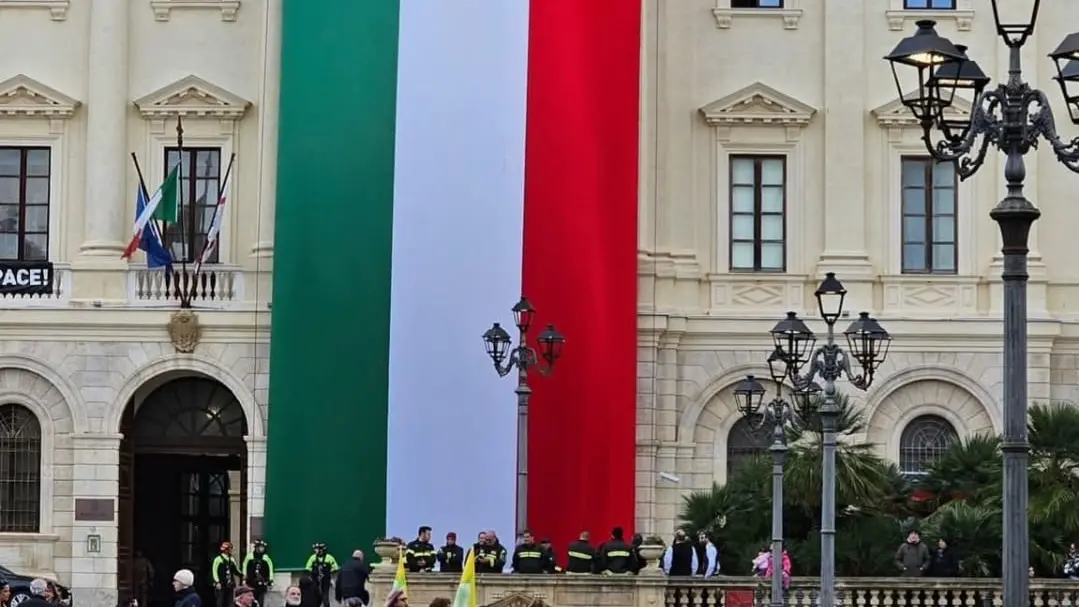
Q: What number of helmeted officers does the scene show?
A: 3